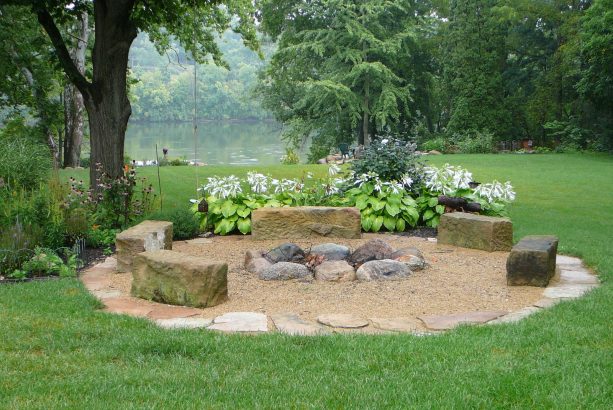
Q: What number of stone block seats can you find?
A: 5